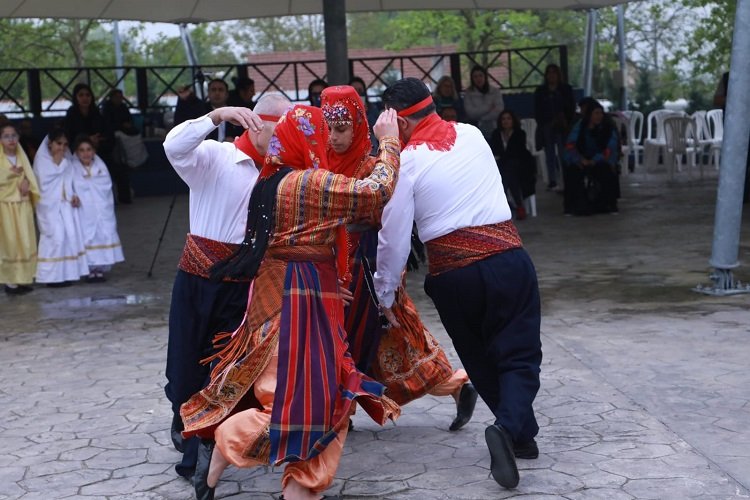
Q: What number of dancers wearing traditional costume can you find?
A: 4